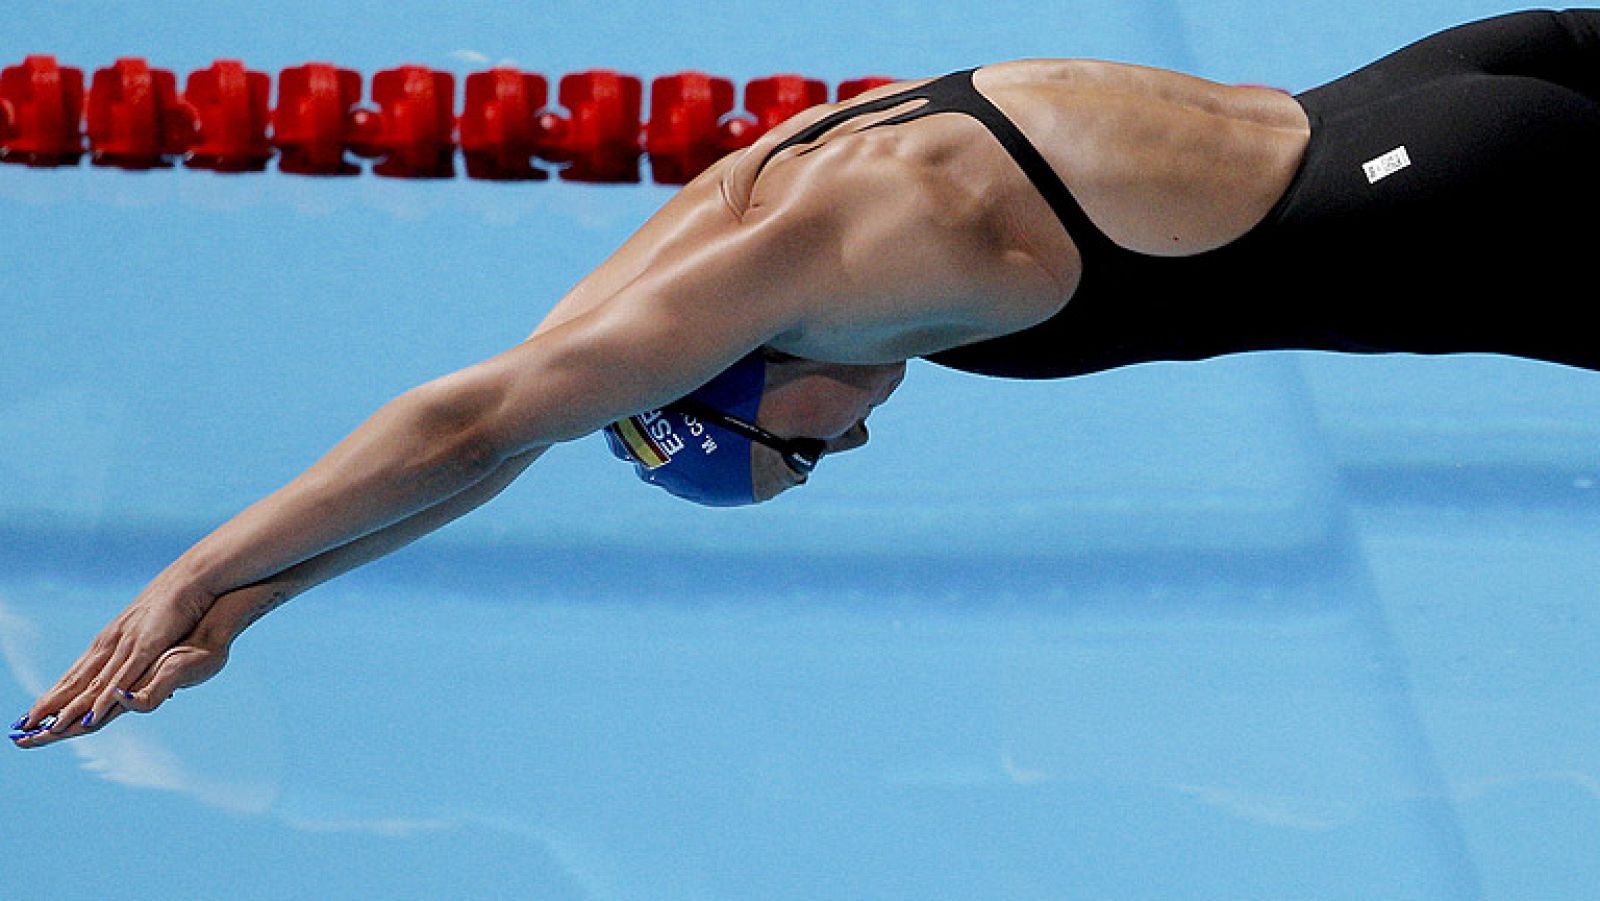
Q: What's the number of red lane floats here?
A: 10